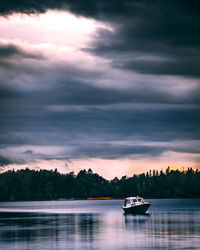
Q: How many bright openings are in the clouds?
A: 1